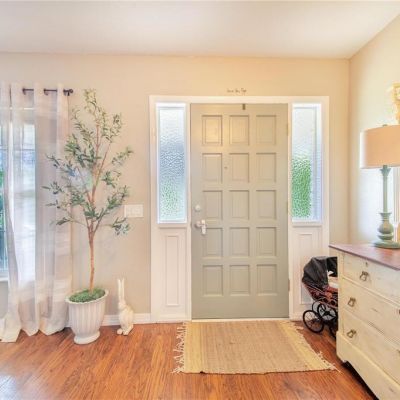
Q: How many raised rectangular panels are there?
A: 15